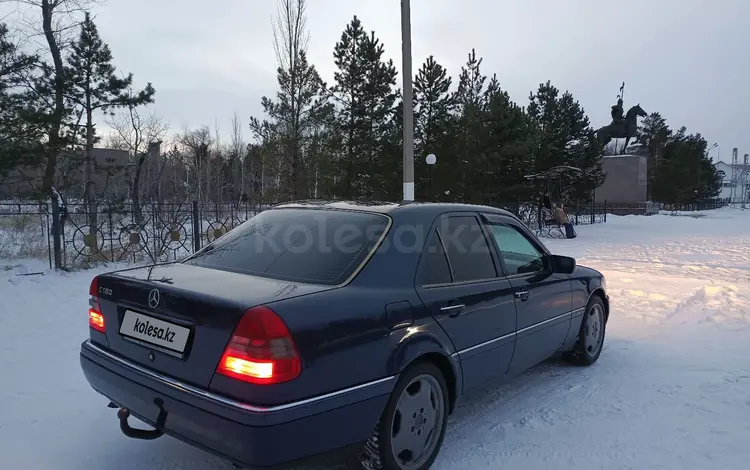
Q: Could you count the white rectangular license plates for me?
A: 1